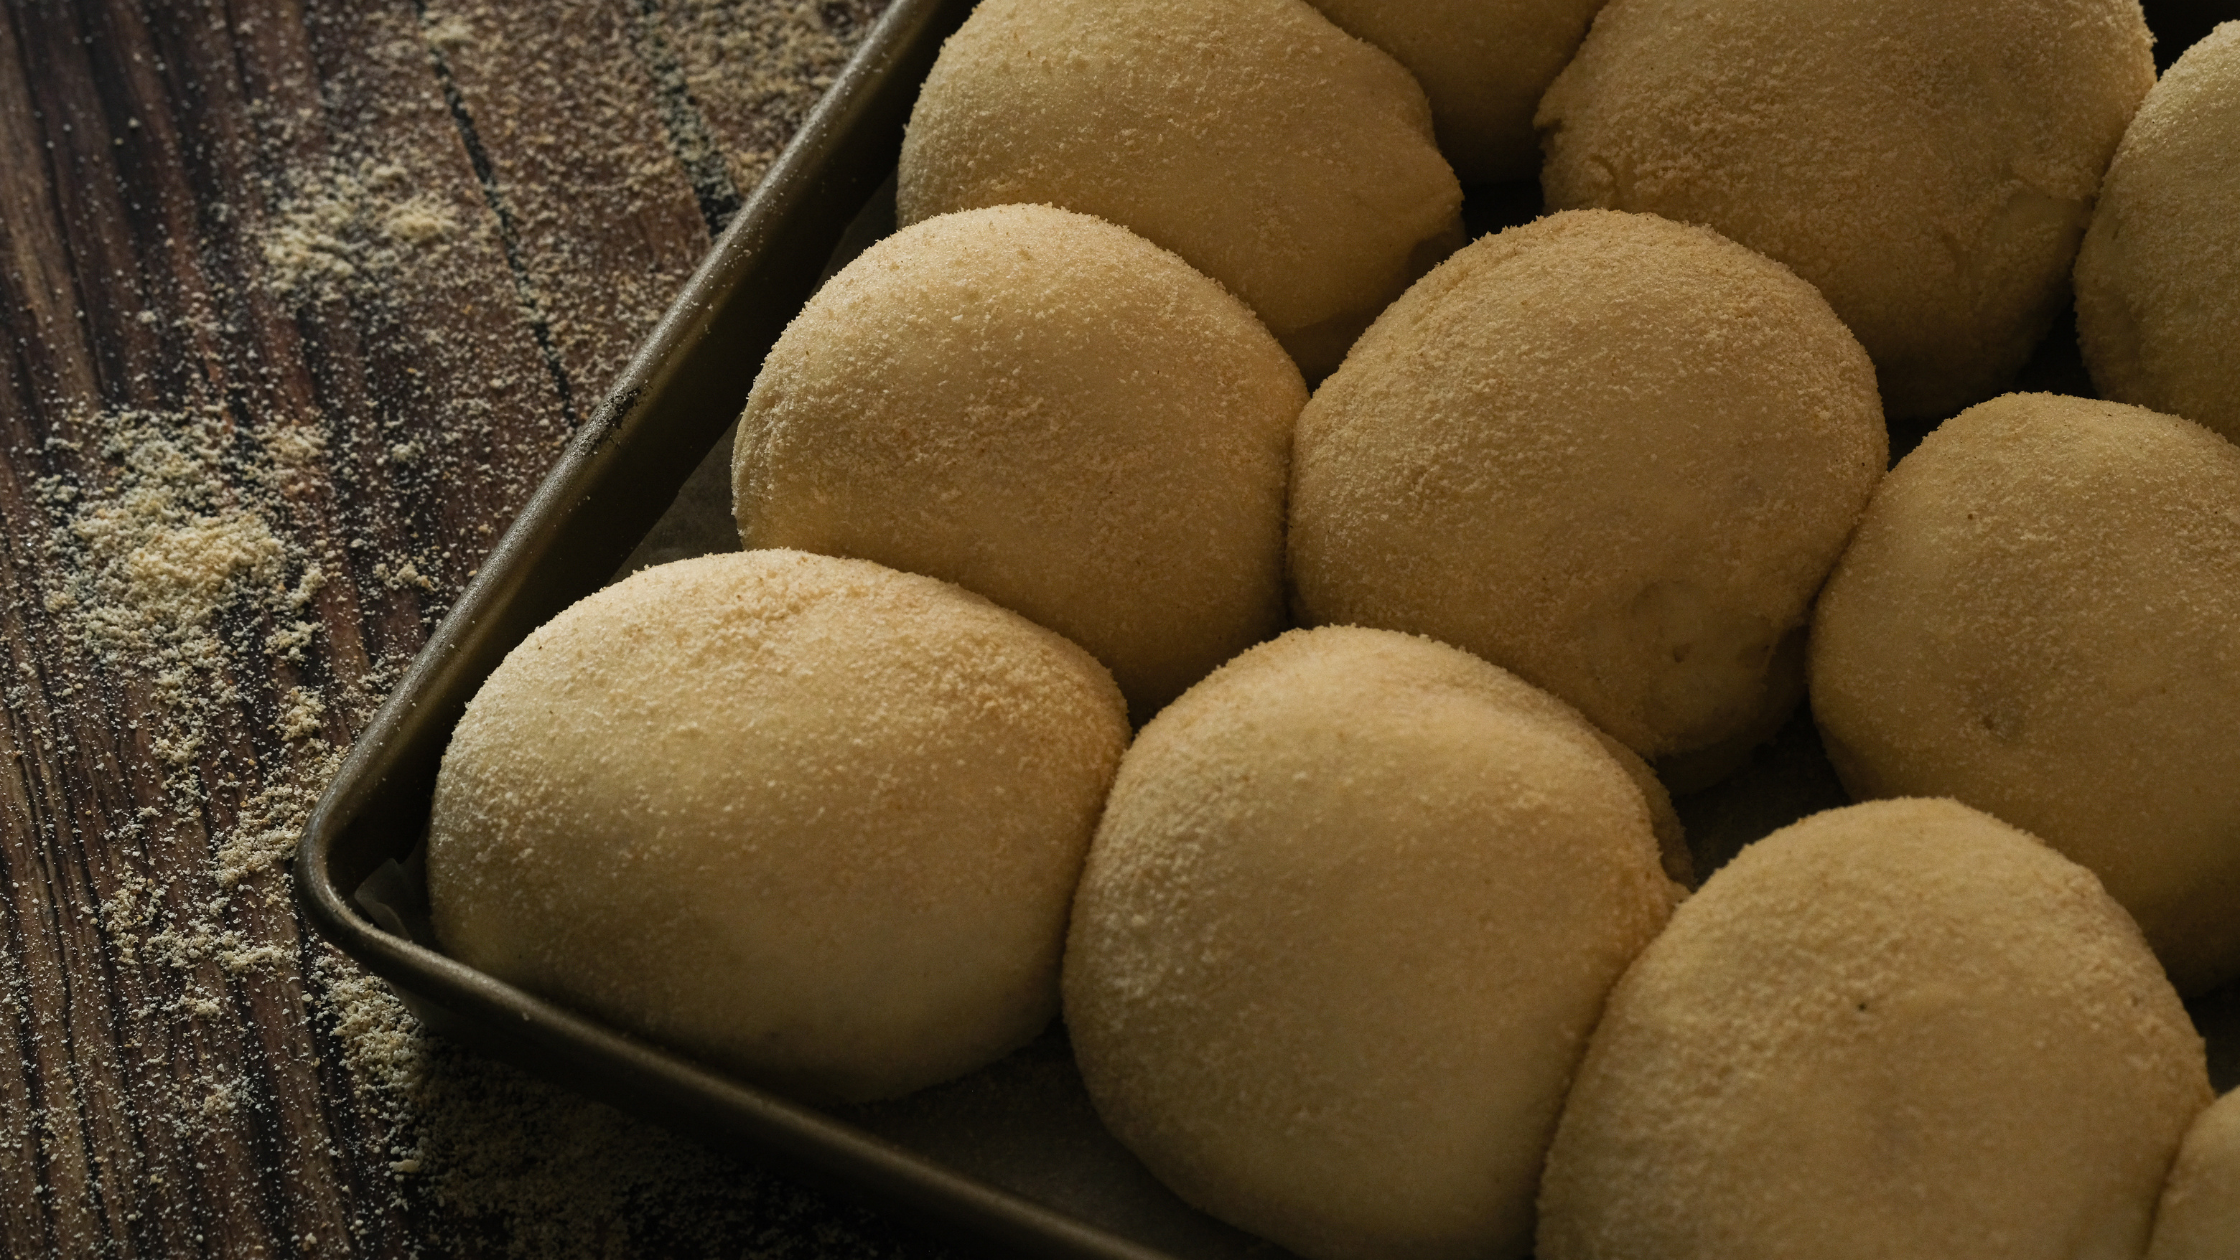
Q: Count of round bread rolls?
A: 11